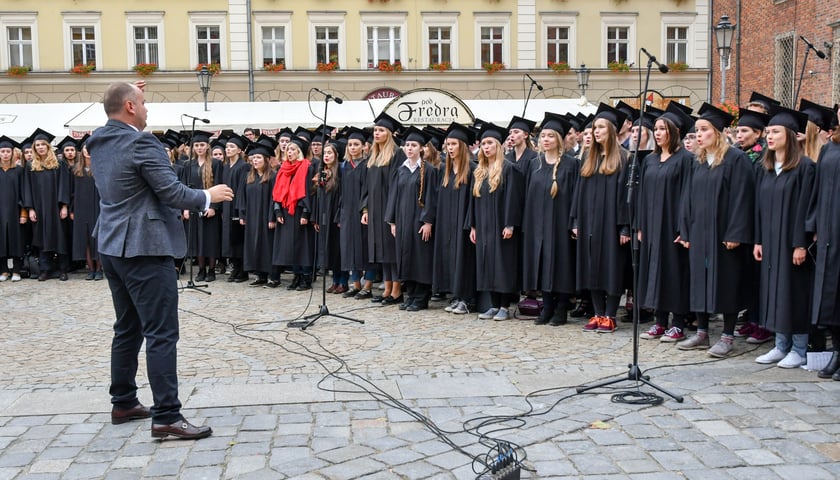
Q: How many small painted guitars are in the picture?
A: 0